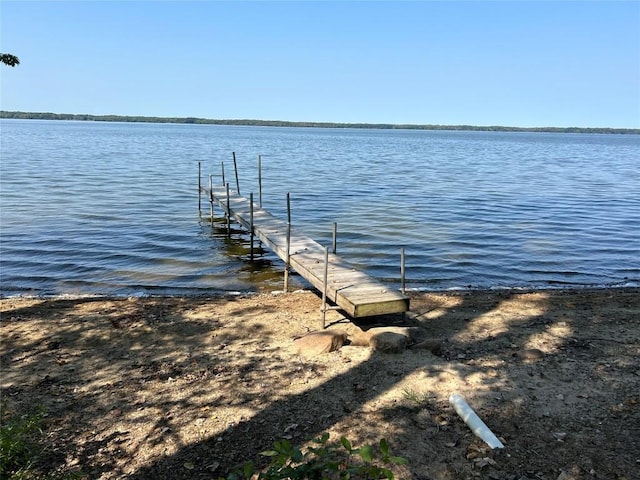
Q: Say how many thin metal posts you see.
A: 11